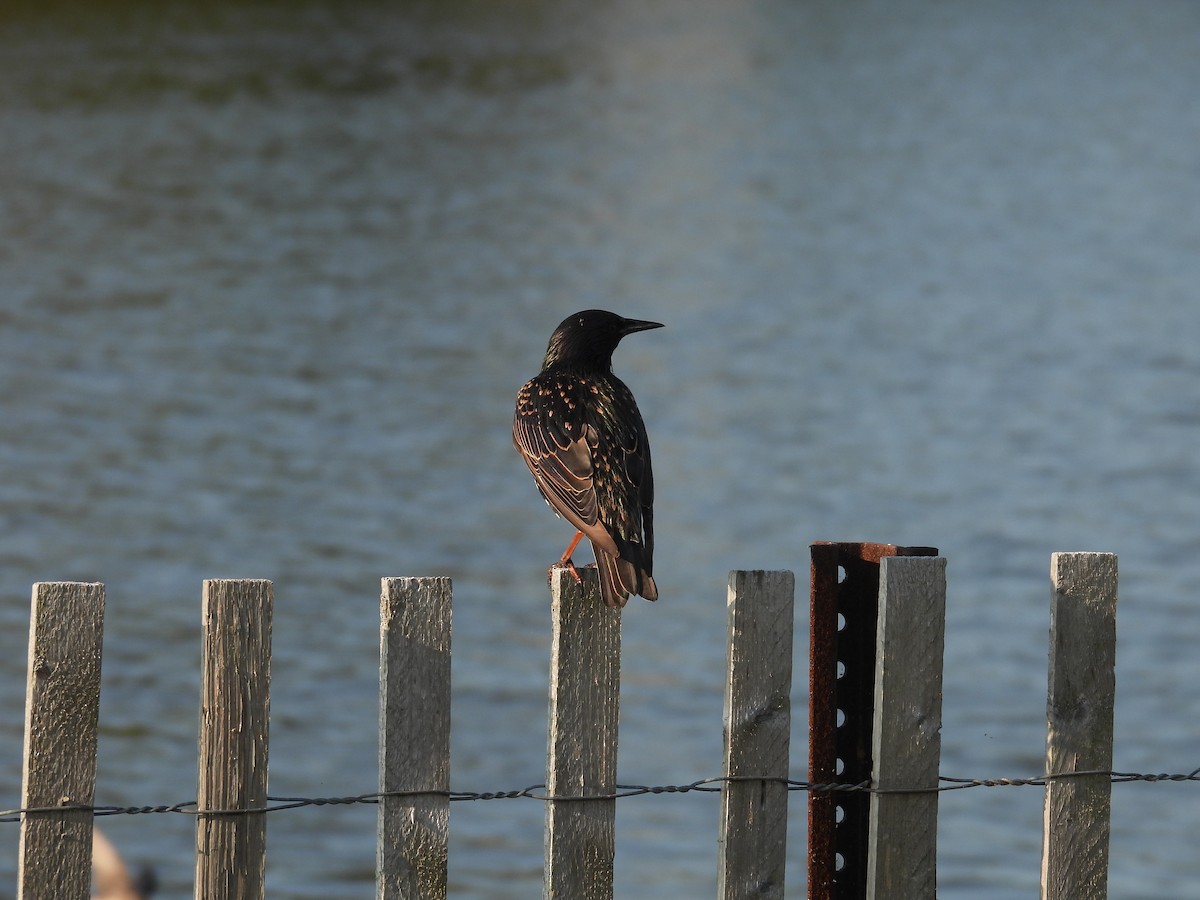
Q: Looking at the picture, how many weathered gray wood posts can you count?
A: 7